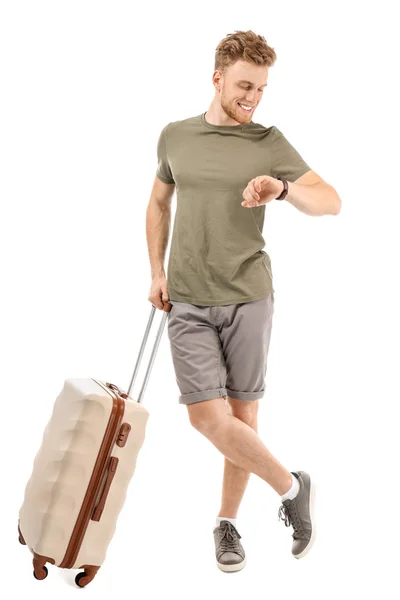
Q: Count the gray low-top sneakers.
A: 2